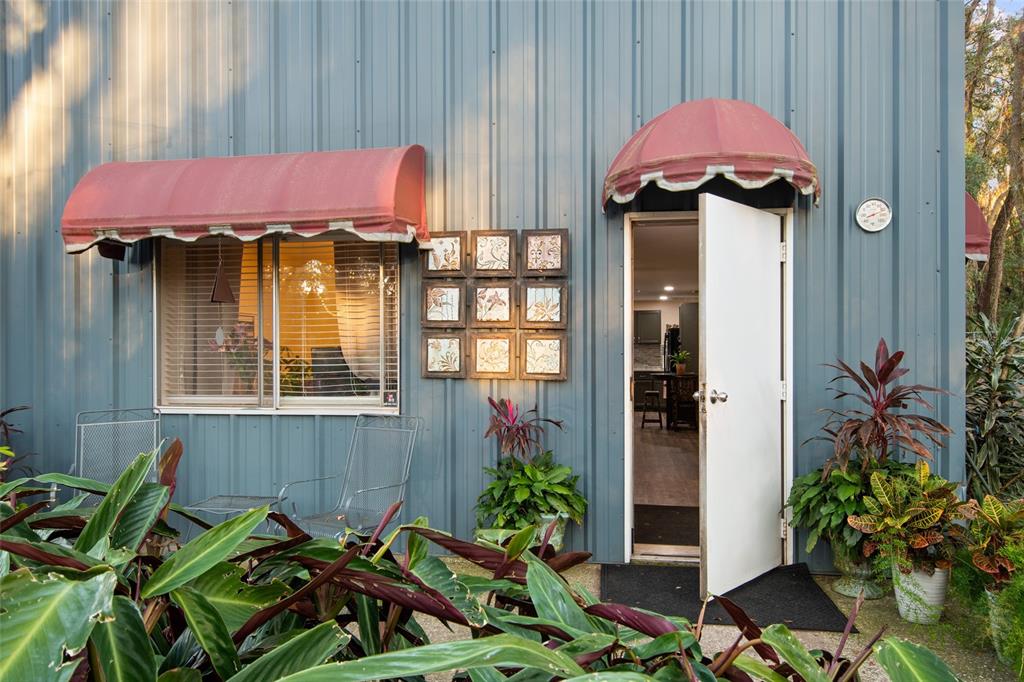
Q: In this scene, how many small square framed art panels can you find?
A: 9